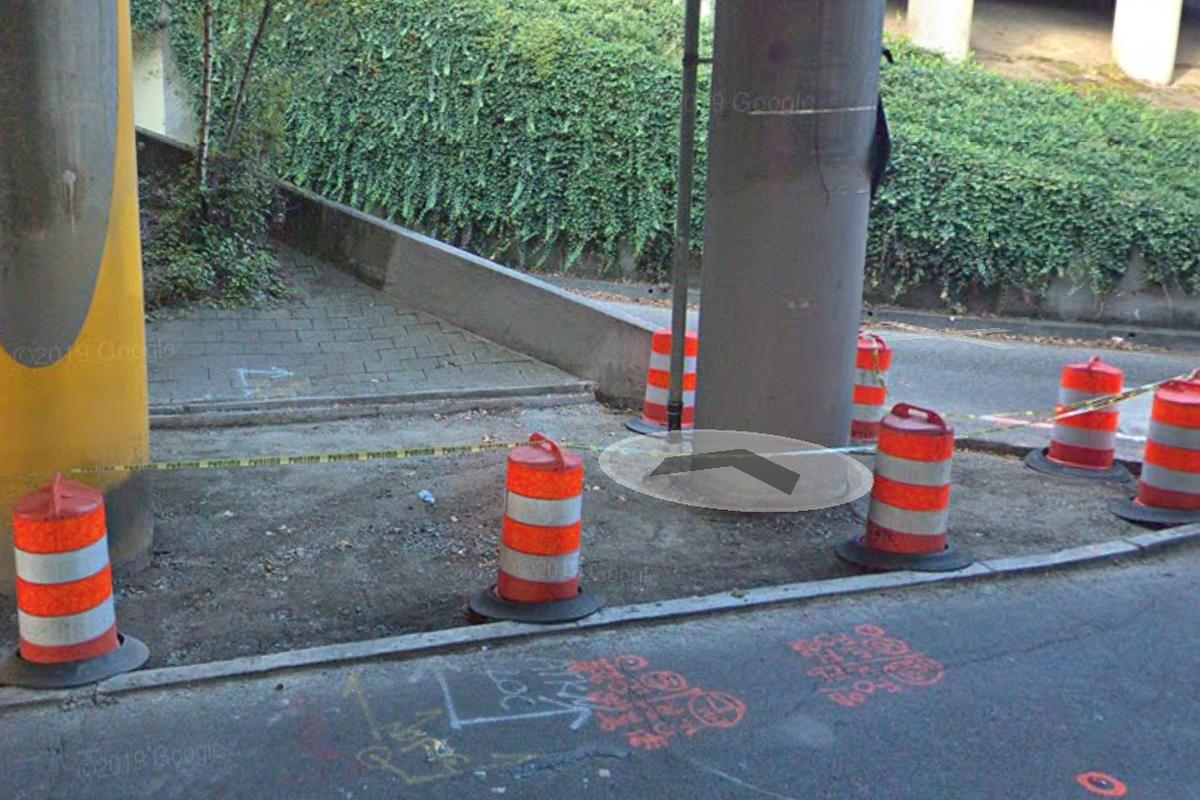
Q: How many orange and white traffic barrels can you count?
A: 7